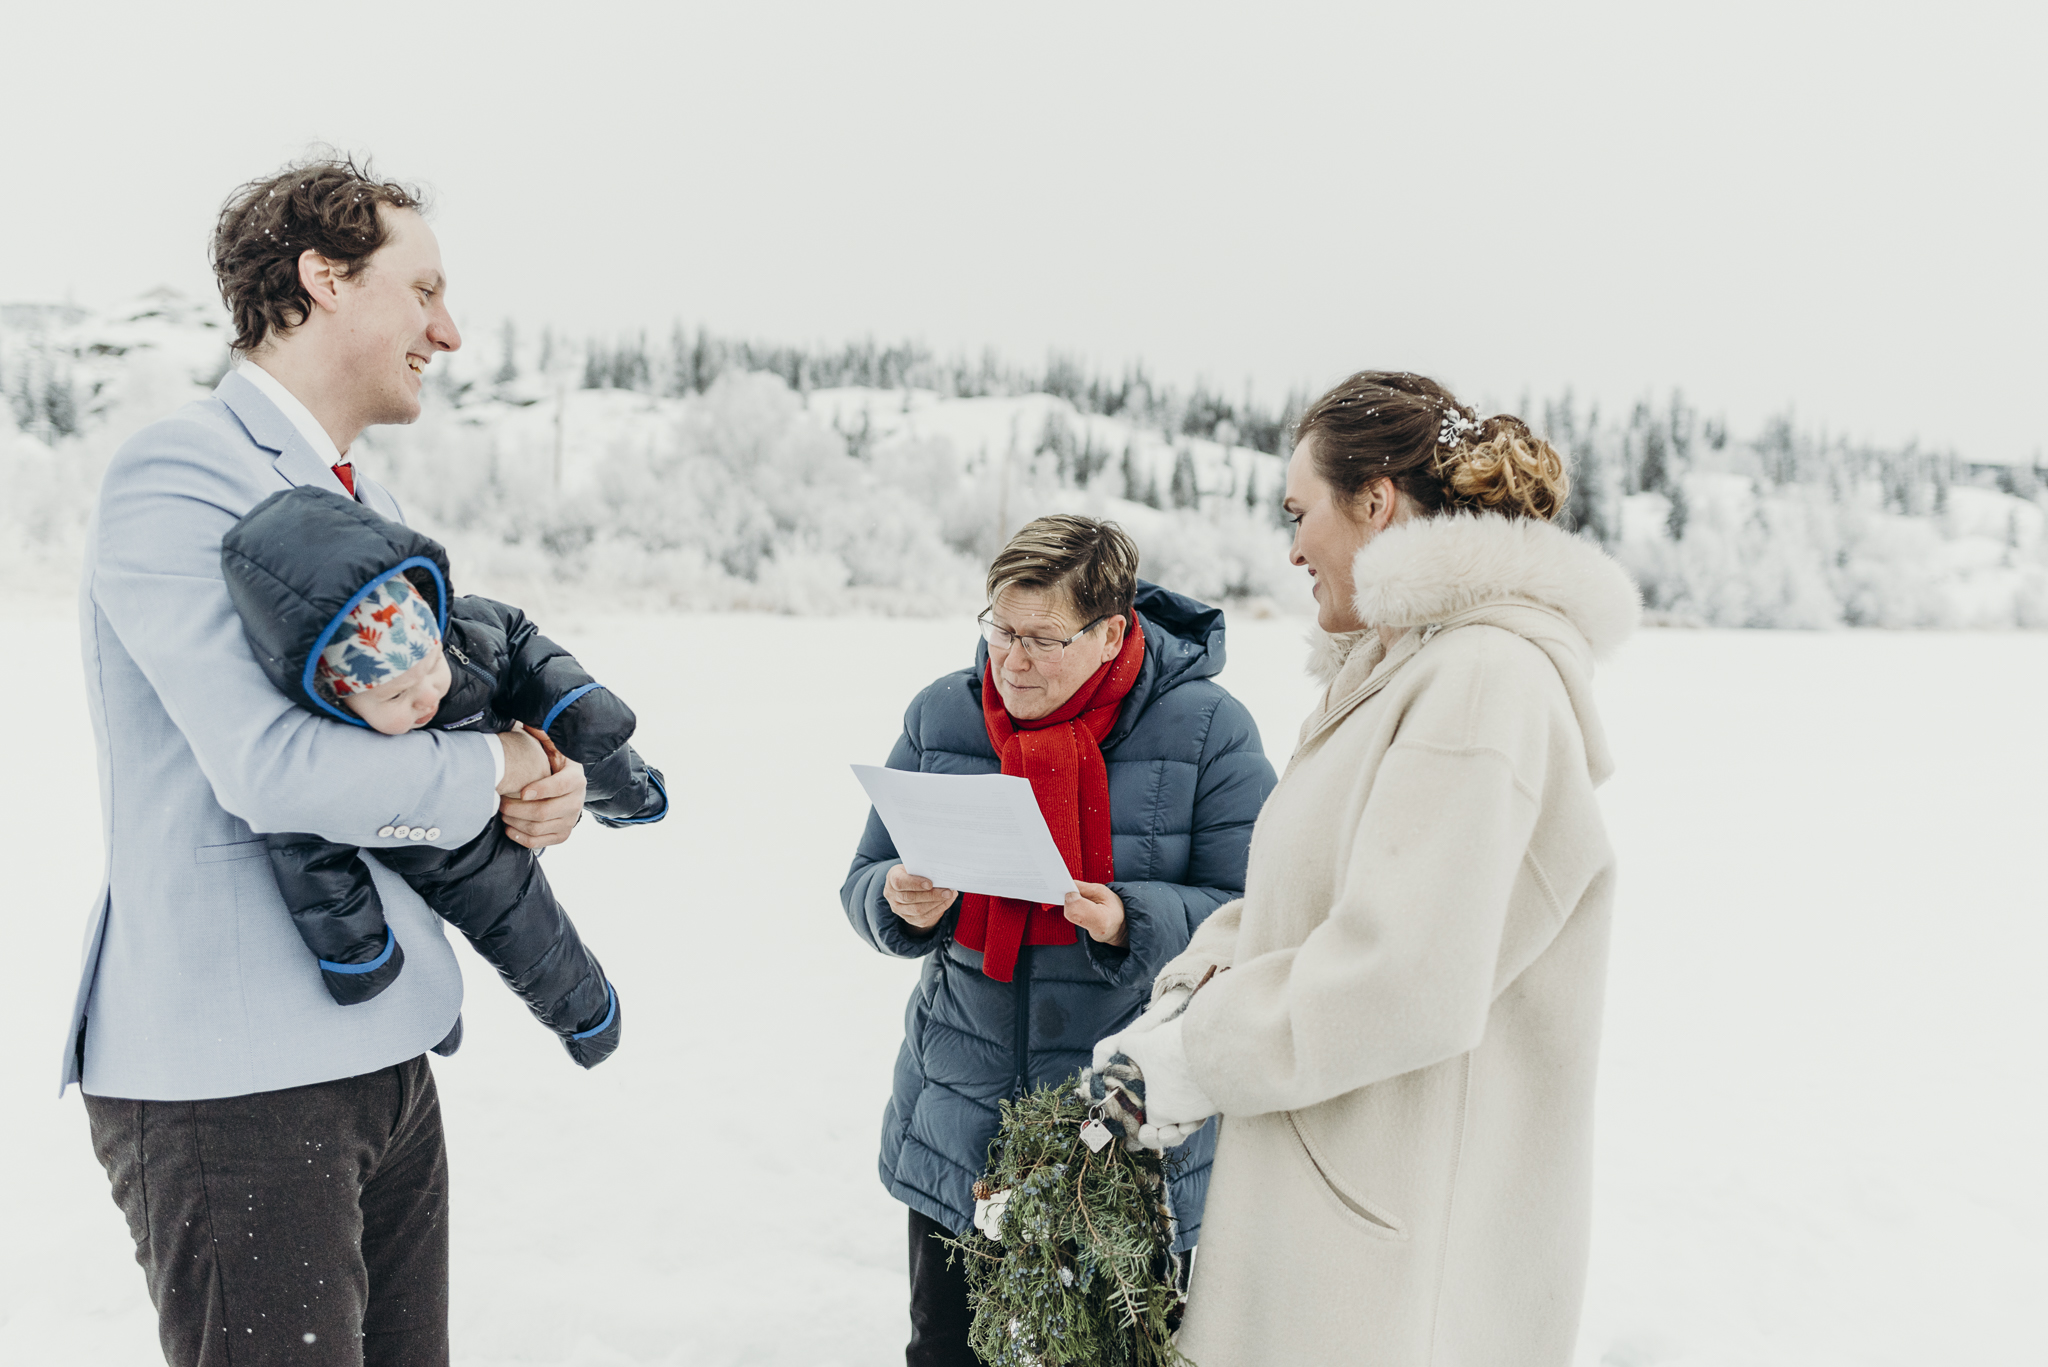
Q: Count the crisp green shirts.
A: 0